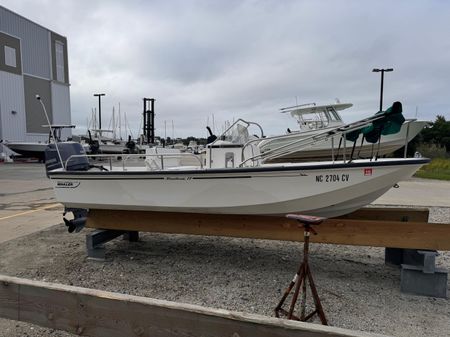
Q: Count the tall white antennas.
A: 1